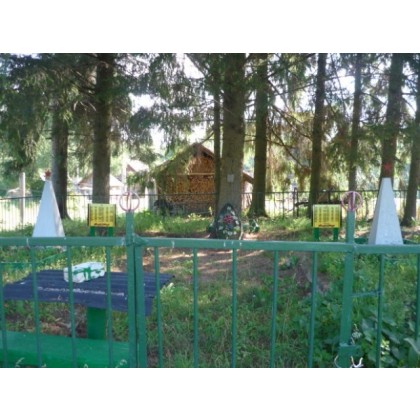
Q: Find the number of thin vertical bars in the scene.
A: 11